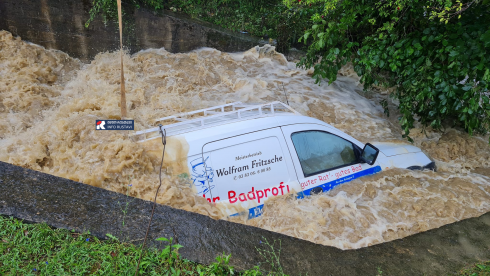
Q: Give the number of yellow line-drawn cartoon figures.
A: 0